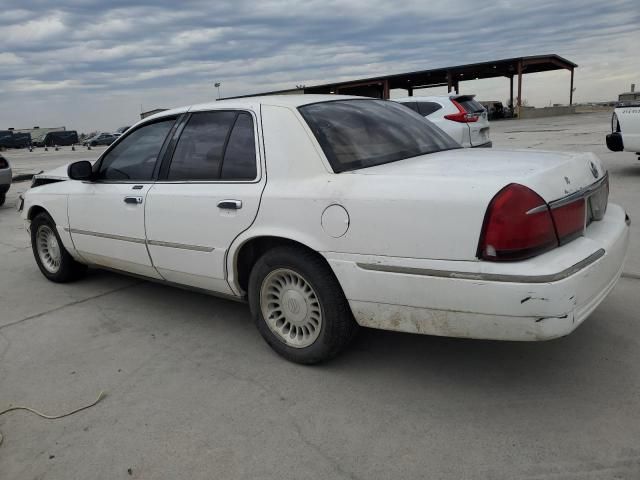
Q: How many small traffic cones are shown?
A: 5